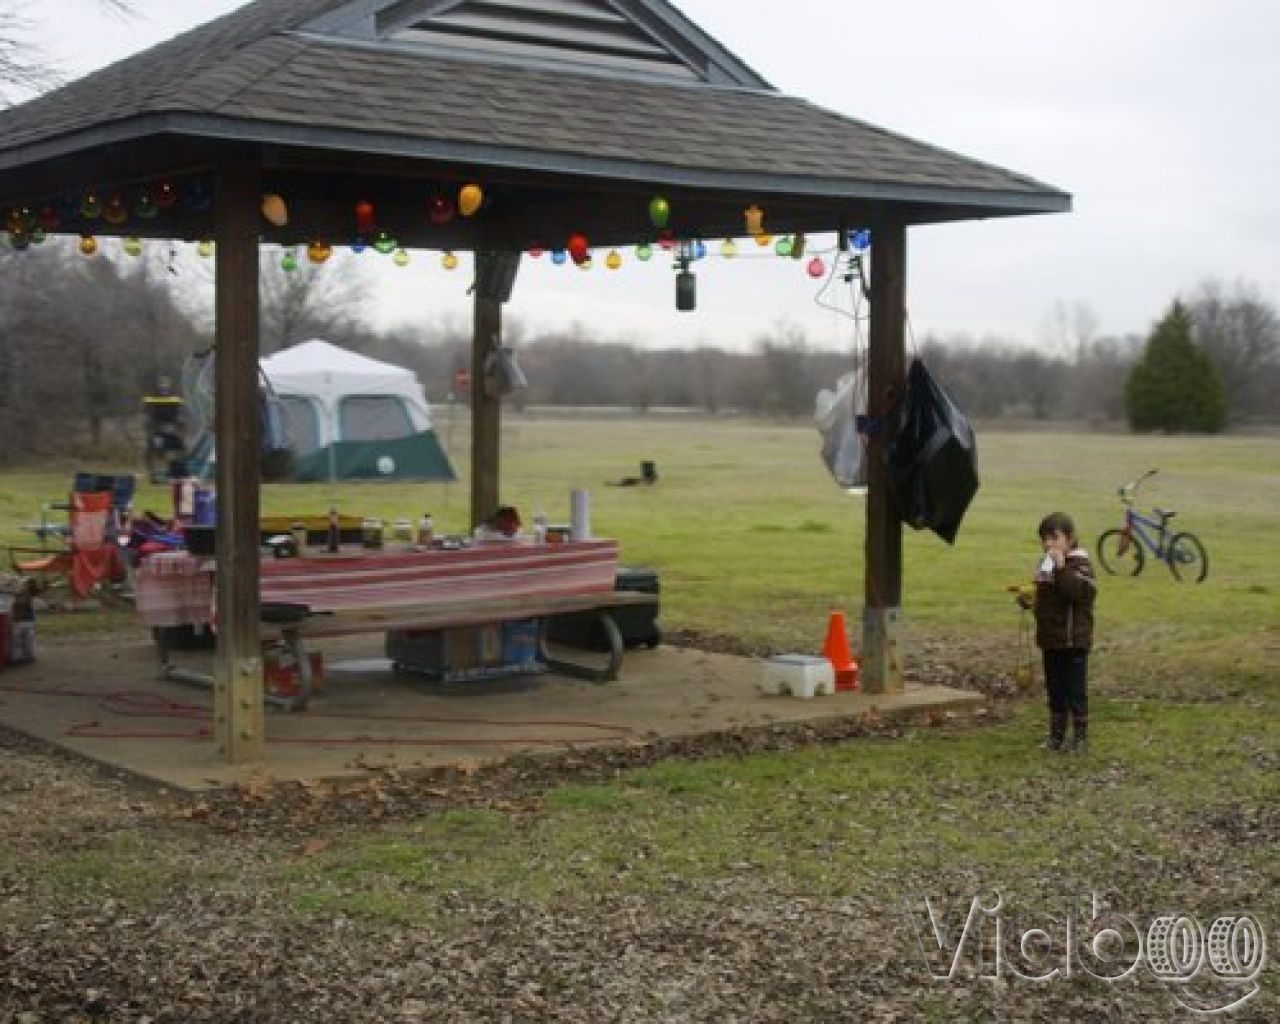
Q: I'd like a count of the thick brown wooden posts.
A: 3